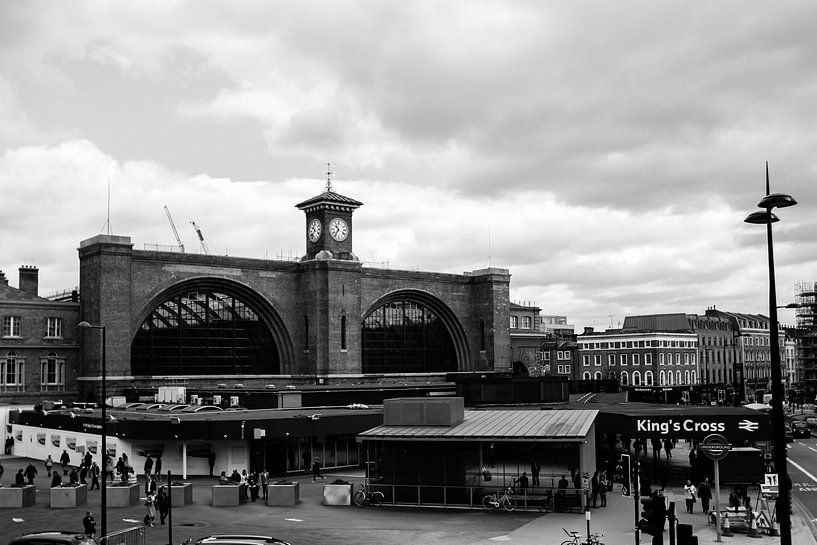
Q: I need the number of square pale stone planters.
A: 7